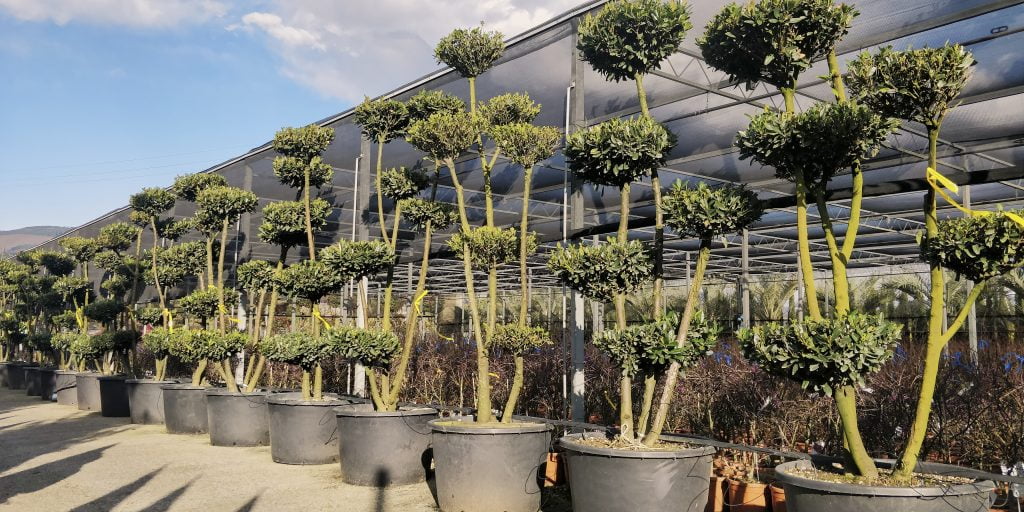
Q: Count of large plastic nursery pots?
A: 15